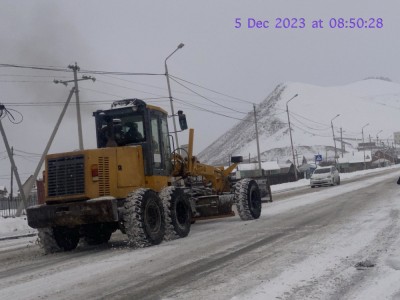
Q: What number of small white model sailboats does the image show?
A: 0